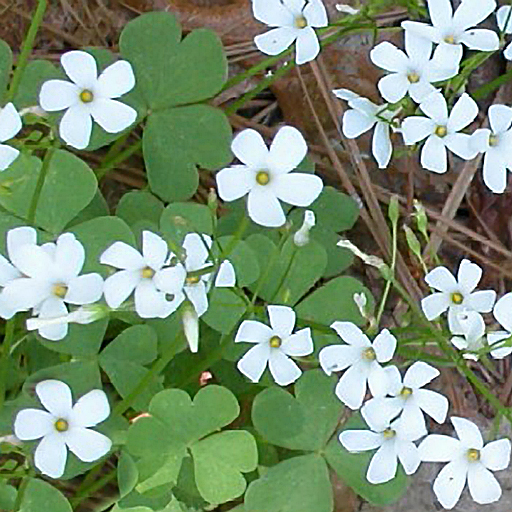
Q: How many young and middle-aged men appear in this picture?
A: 0